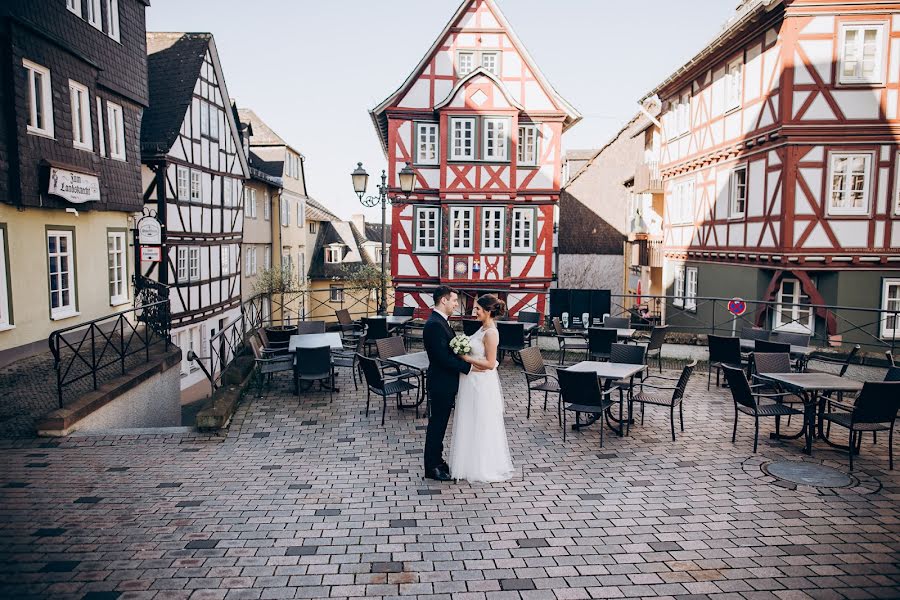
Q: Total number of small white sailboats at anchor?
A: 0